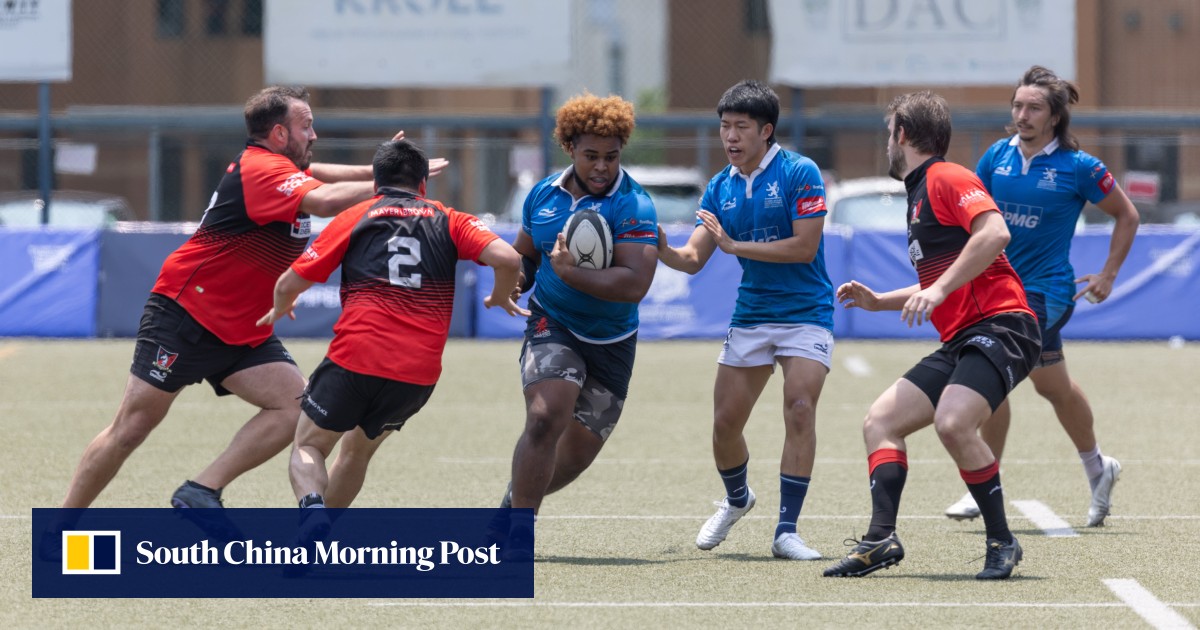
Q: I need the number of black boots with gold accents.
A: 2